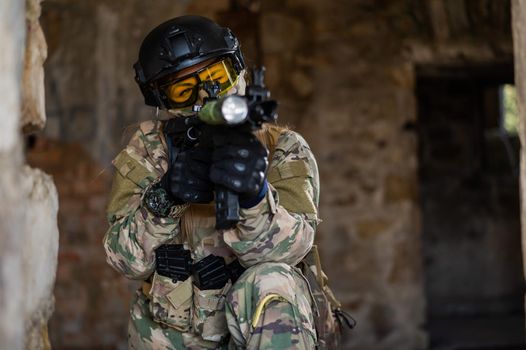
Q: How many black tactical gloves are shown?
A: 2